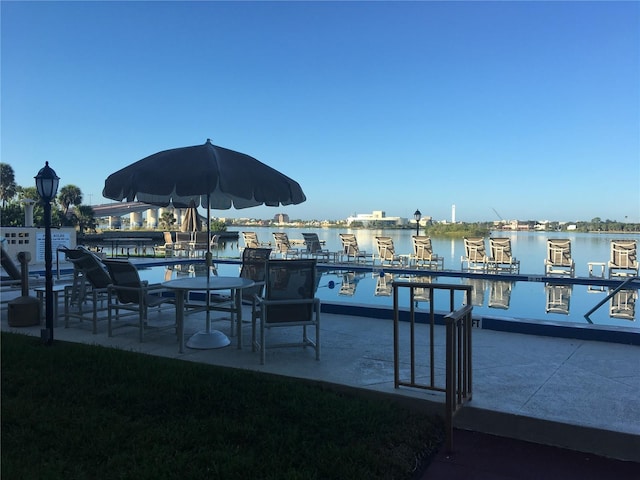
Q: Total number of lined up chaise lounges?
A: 10